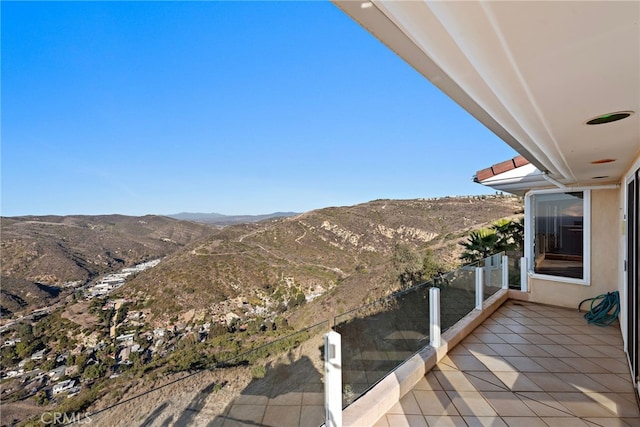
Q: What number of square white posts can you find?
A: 5